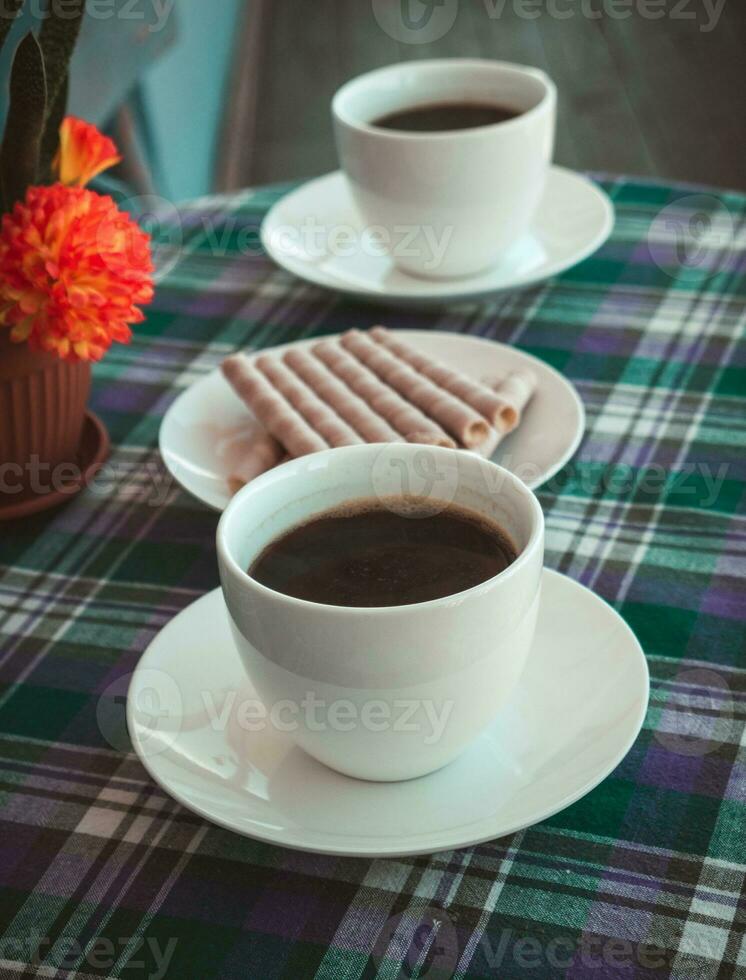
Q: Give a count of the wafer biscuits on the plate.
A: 8